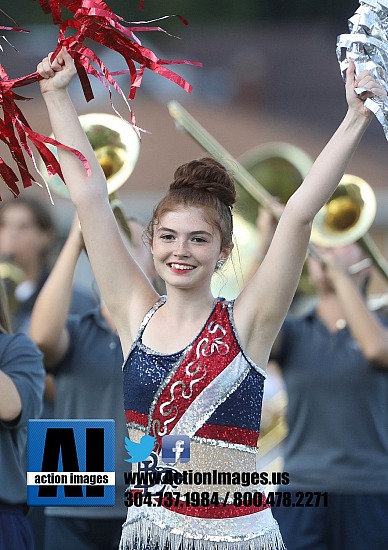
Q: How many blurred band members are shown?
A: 4